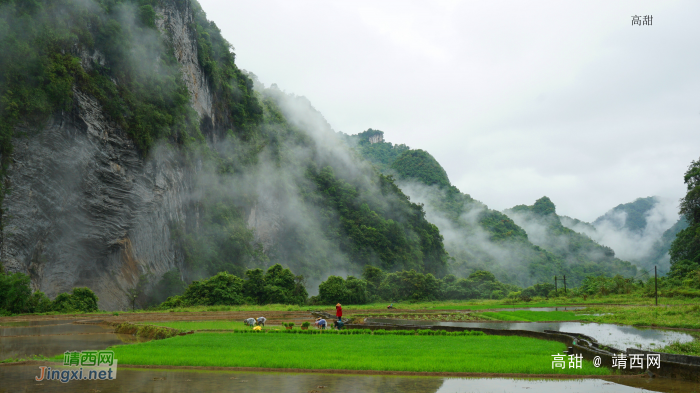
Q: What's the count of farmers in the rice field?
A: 5